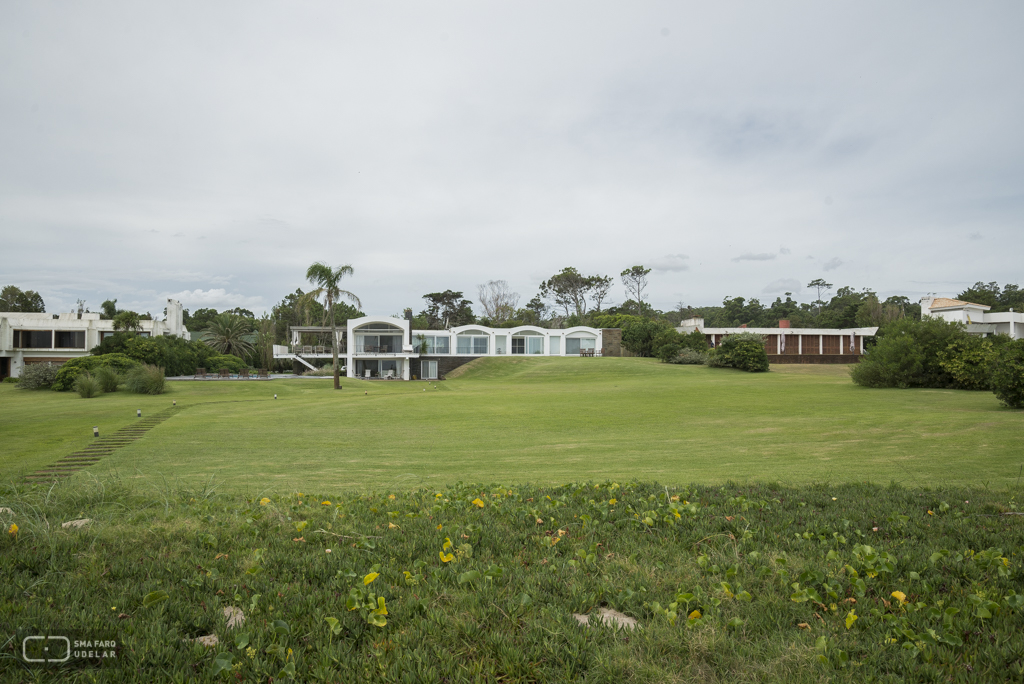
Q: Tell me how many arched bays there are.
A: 4